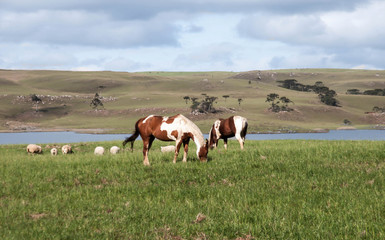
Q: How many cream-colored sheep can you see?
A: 6